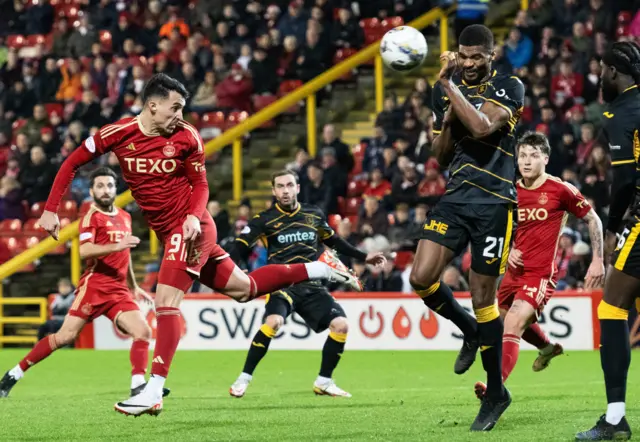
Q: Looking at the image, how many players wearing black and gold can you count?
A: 3